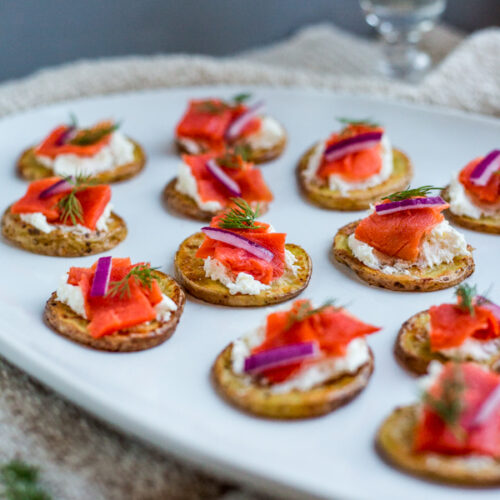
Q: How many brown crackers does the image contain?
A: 12